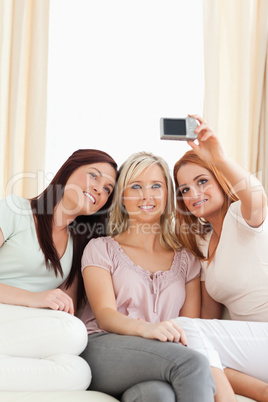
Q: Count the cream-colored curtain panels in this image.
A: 2